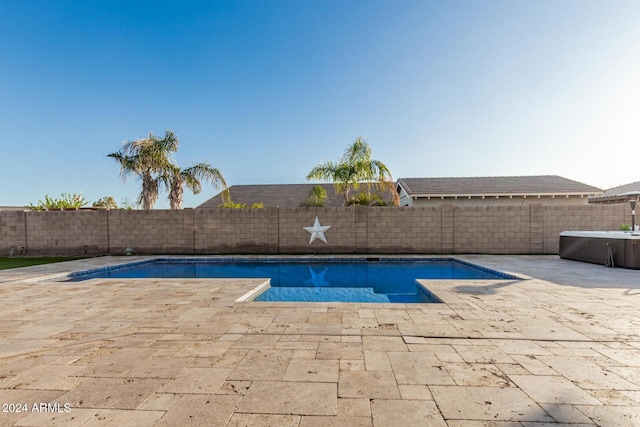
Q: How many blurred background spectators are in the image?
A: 0